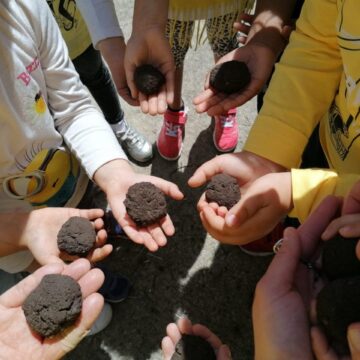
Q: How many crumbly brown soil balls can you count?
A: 9